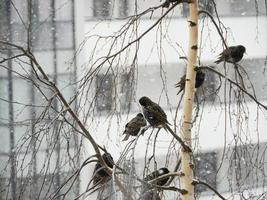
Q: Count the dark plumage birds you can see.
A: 6